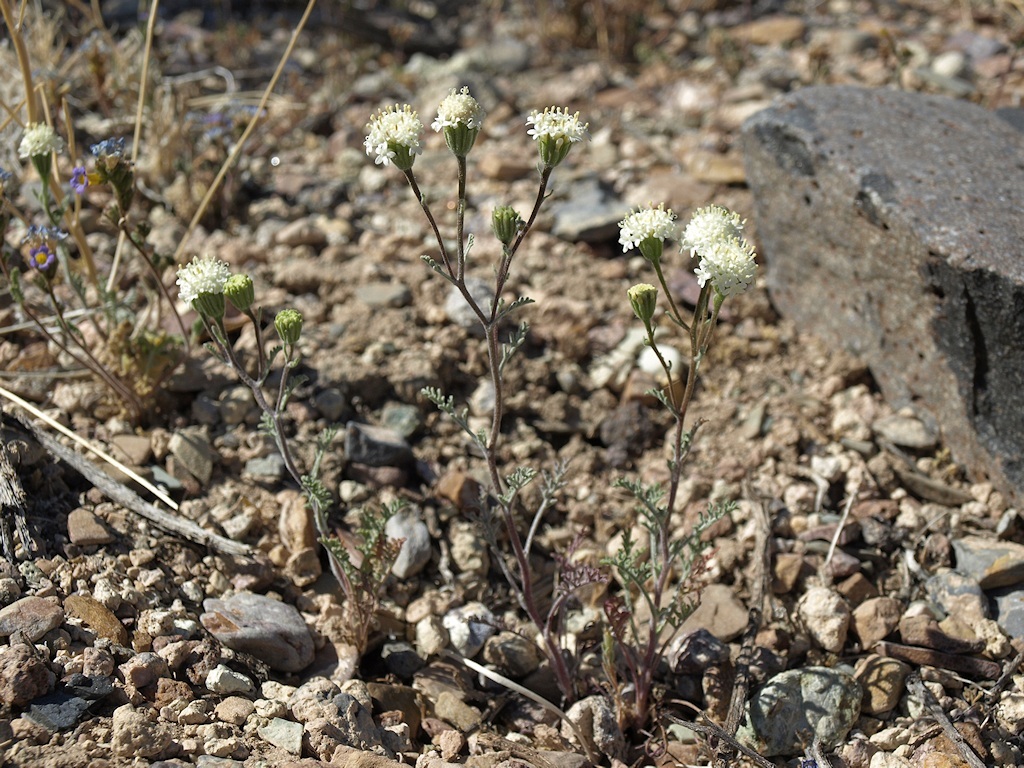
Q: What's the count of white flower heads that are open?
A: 8